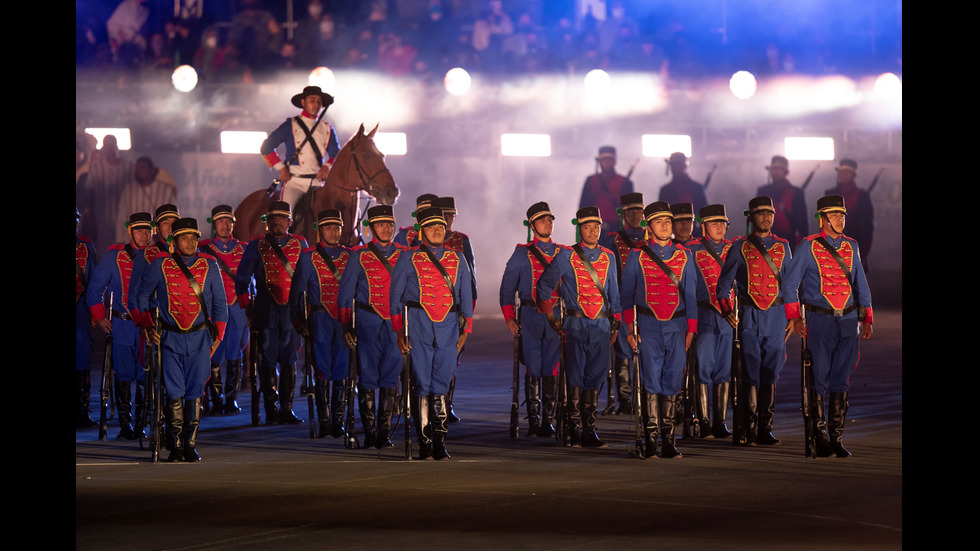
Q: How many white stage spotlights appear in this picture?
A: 12